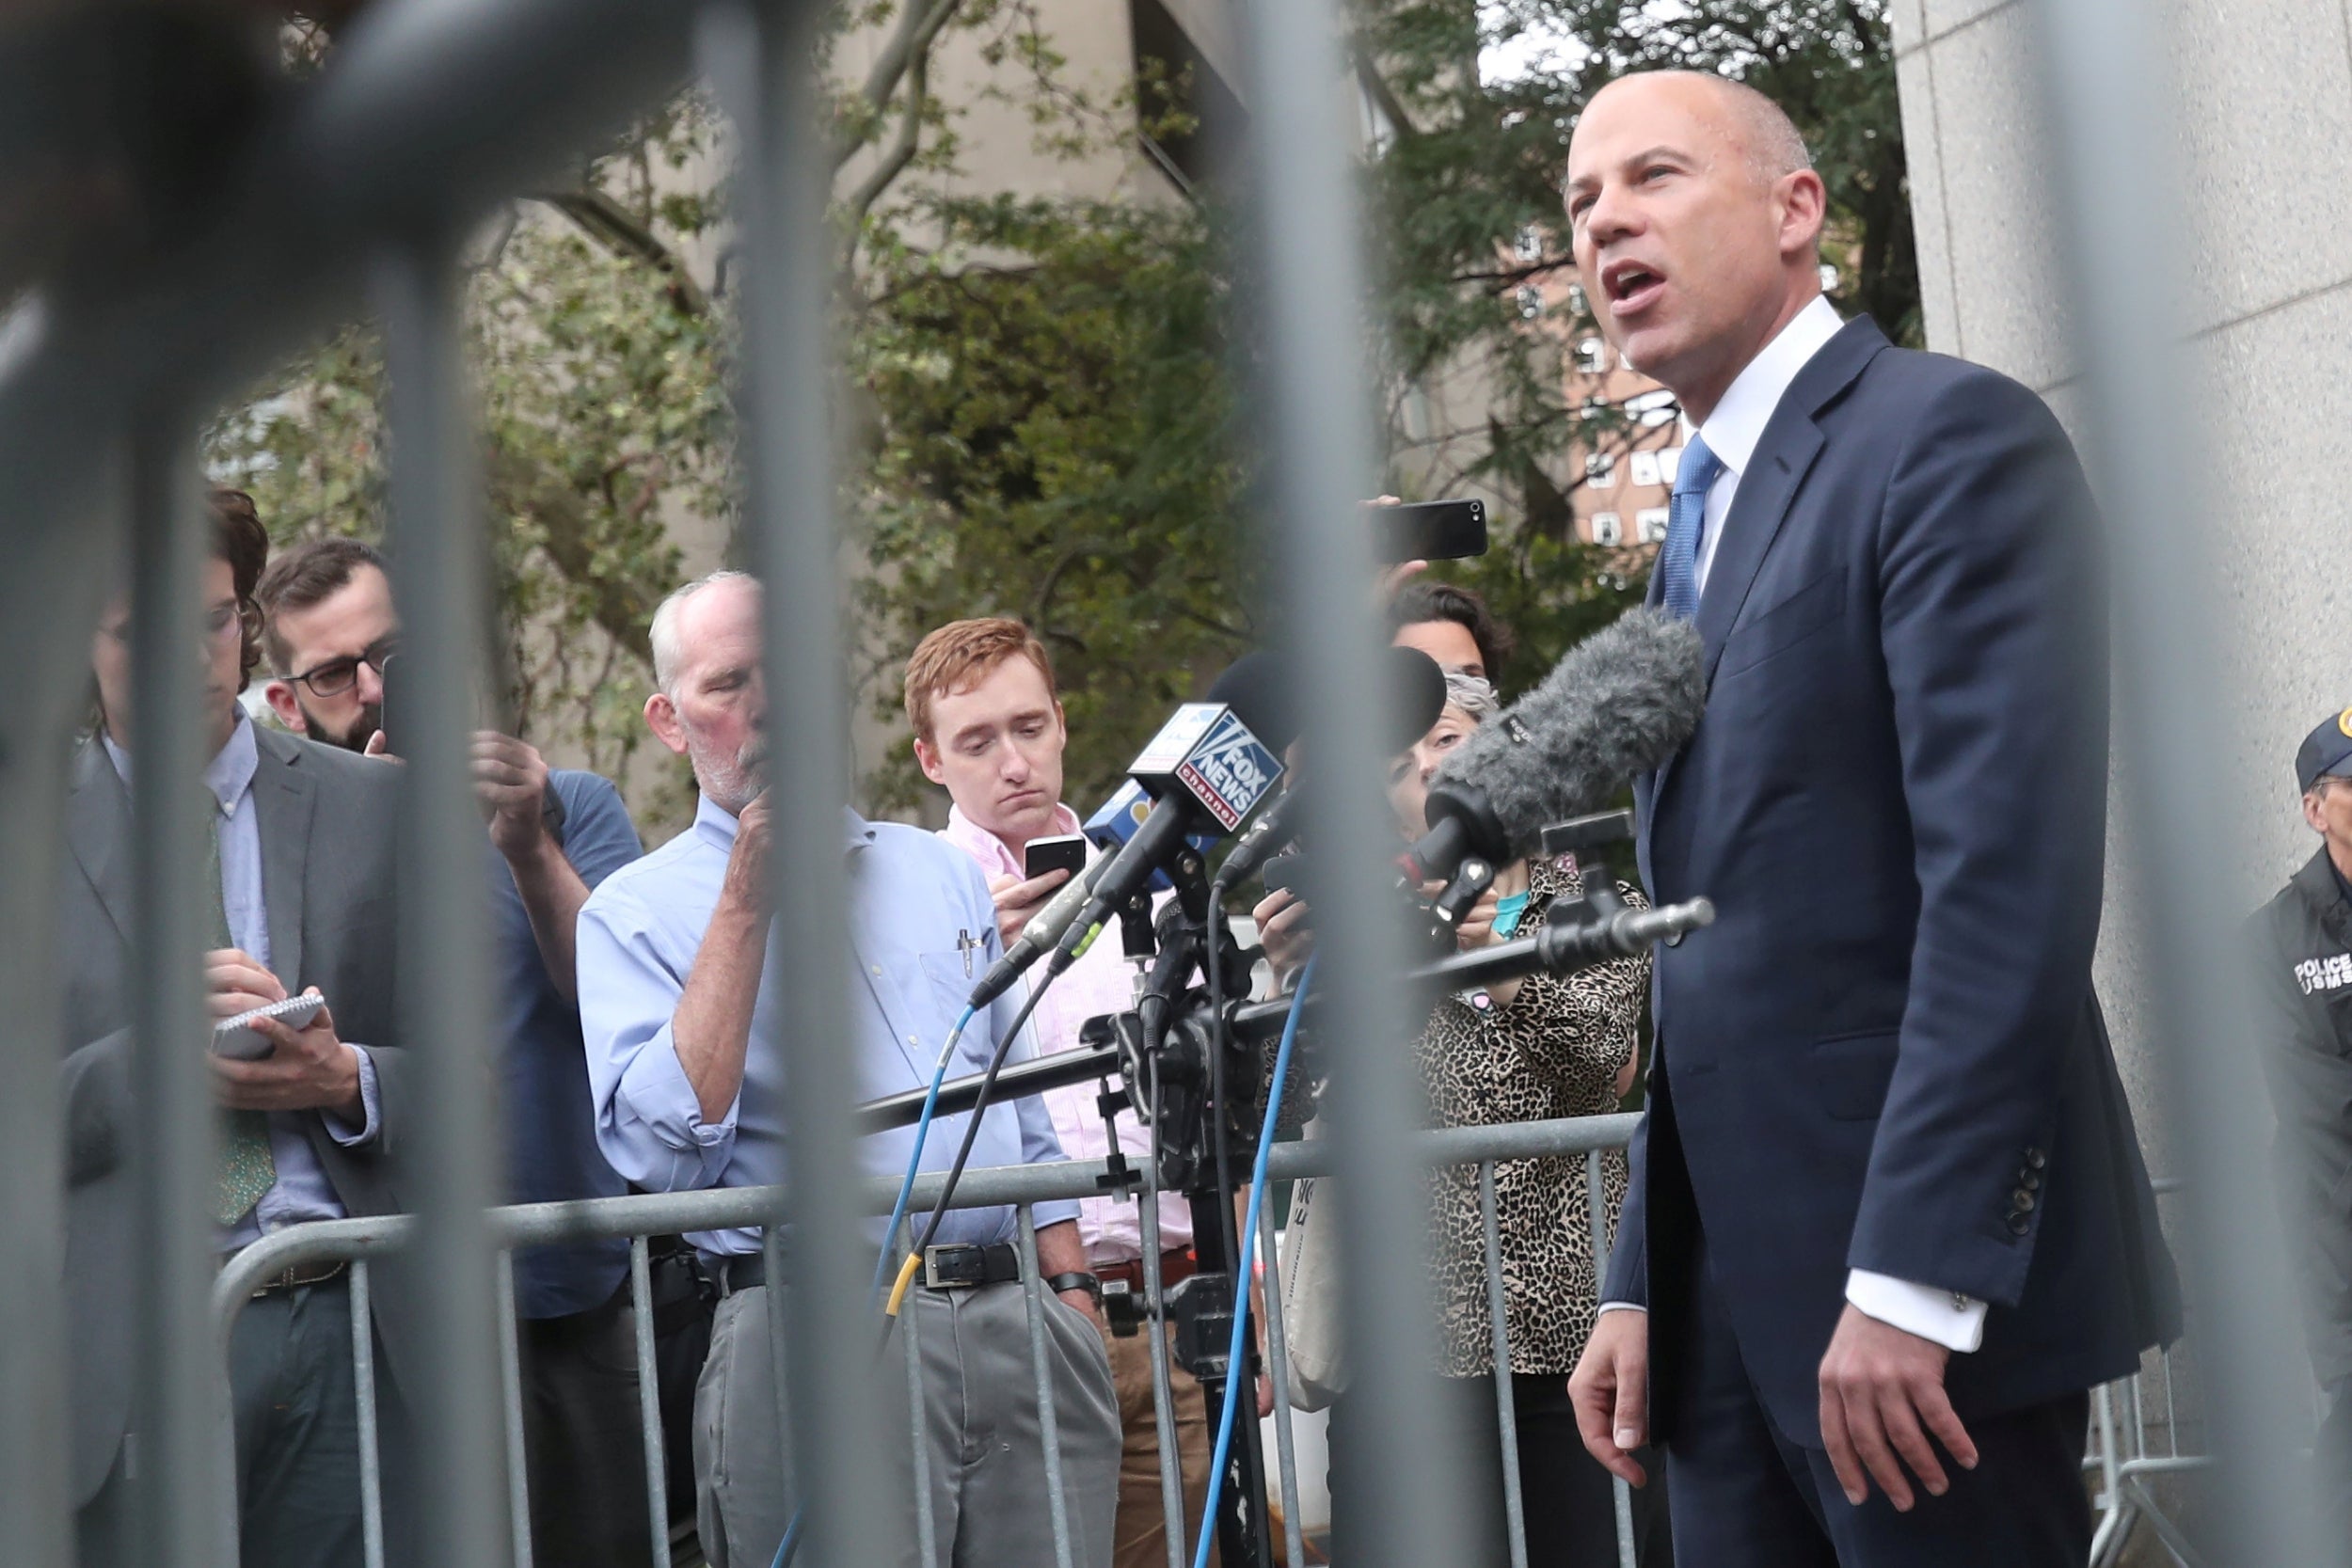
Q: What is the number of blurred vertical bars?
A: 6